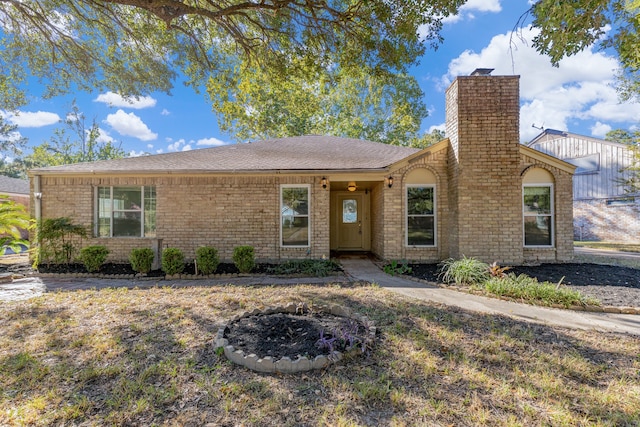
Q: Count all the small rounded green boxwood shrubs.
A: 5